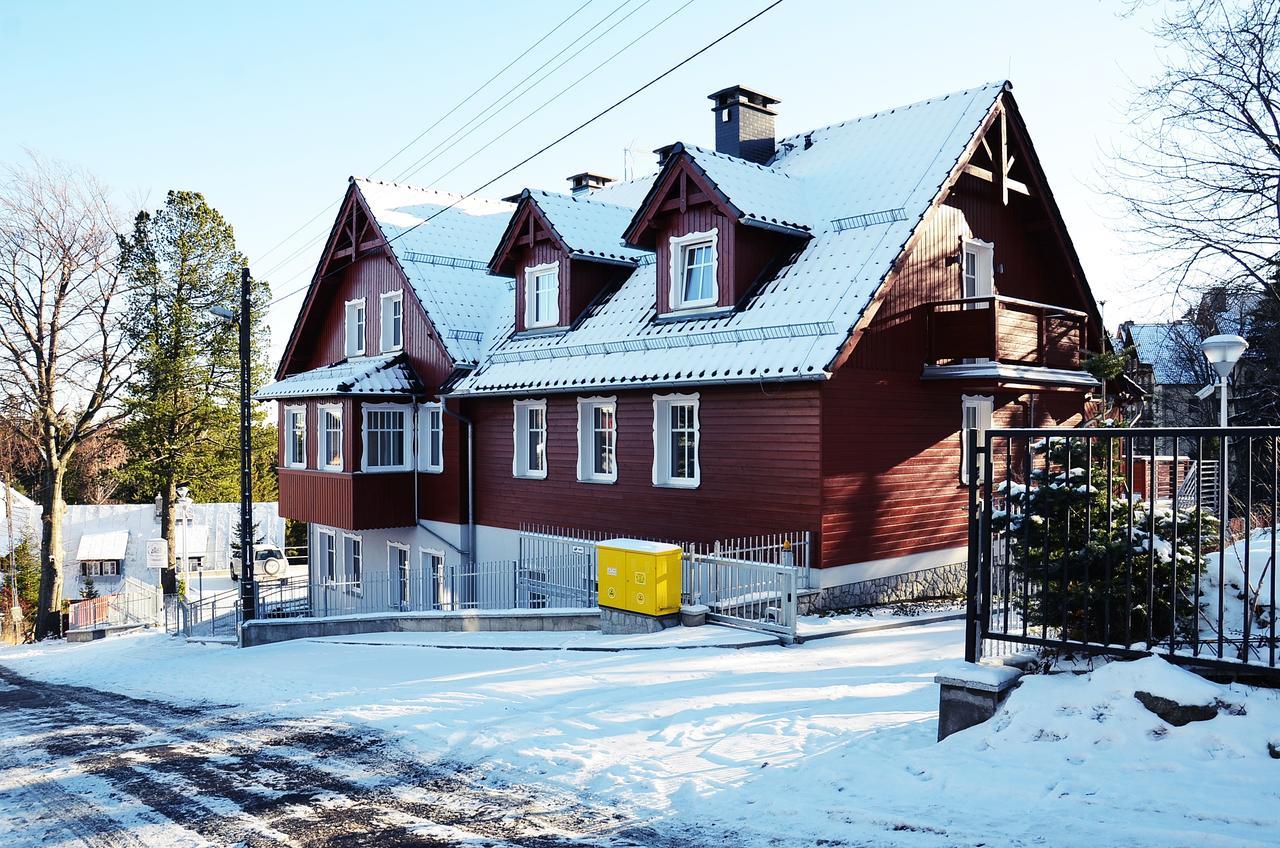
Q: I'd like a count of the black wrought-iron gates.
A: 1